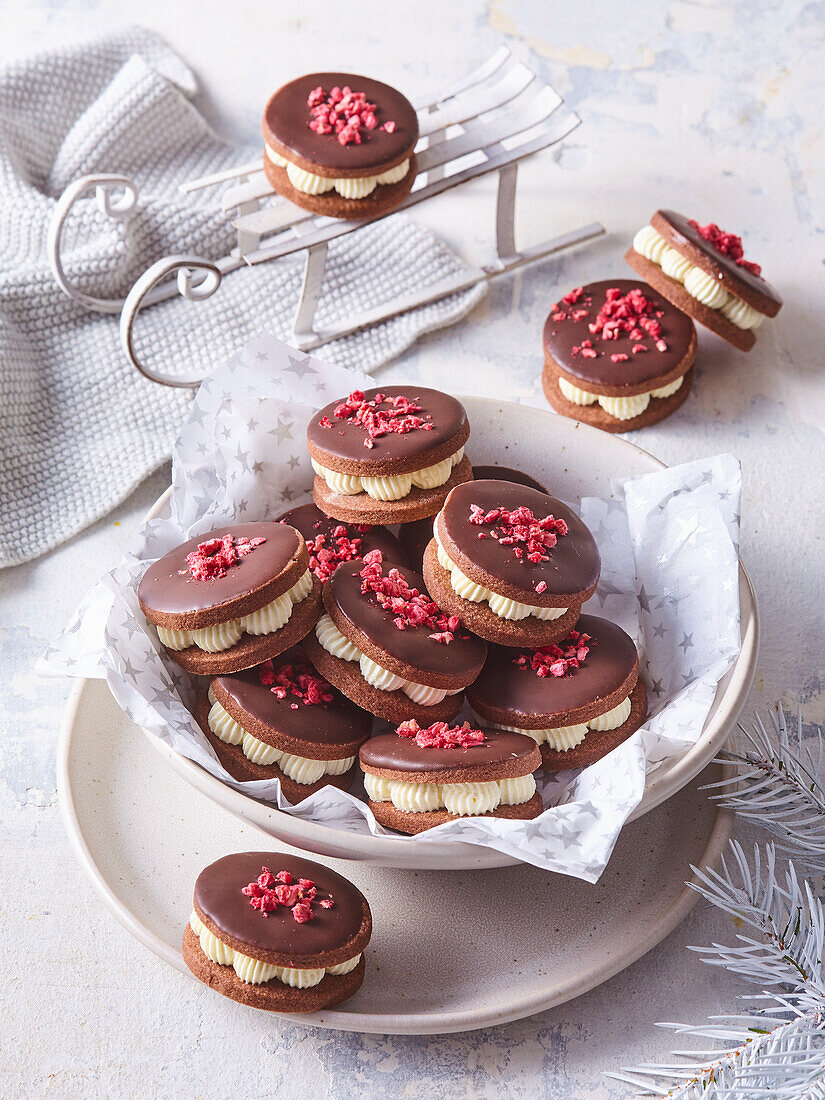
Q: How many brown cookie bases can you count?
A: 11